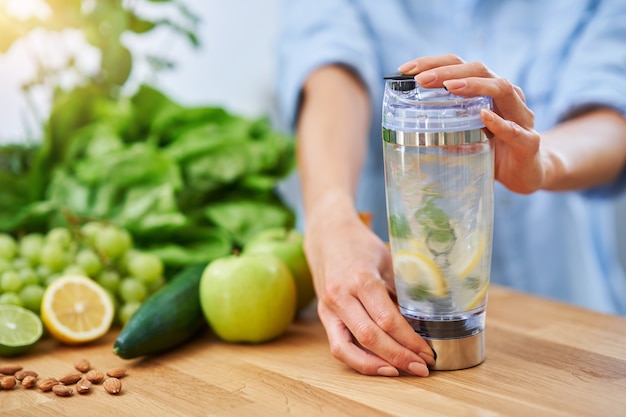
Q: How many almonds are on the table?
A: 13